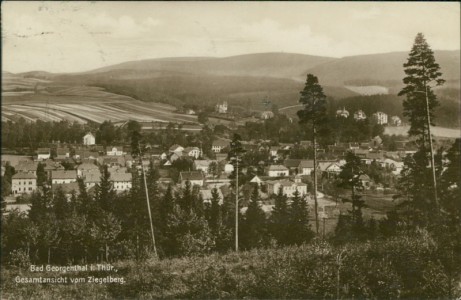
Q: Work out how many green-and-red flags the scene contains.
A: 0